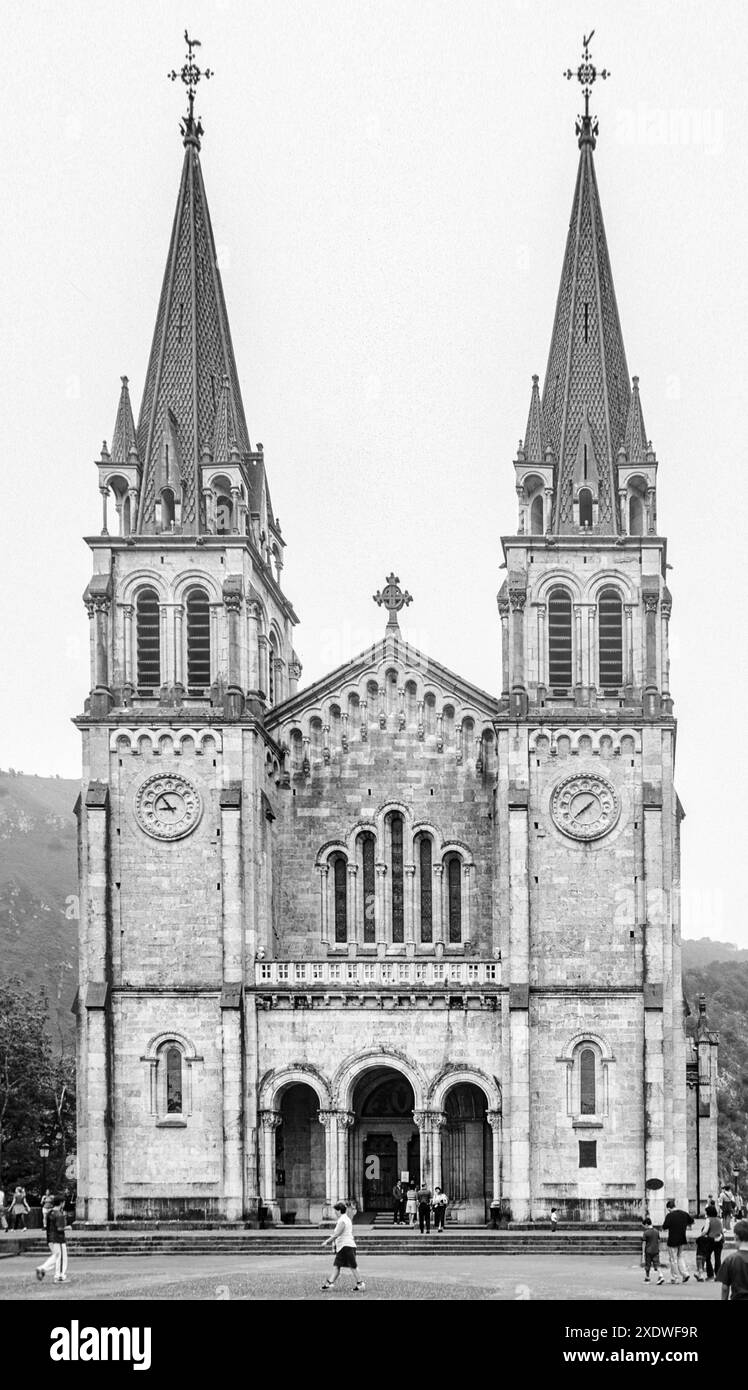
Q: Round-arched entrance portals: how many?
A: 3